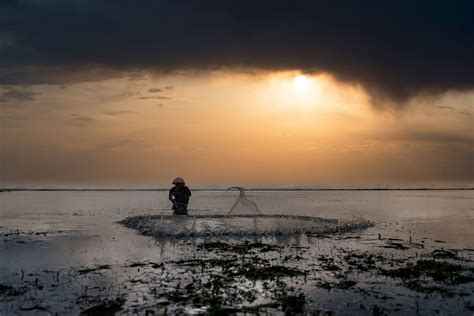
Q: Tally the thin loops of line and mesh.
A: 1